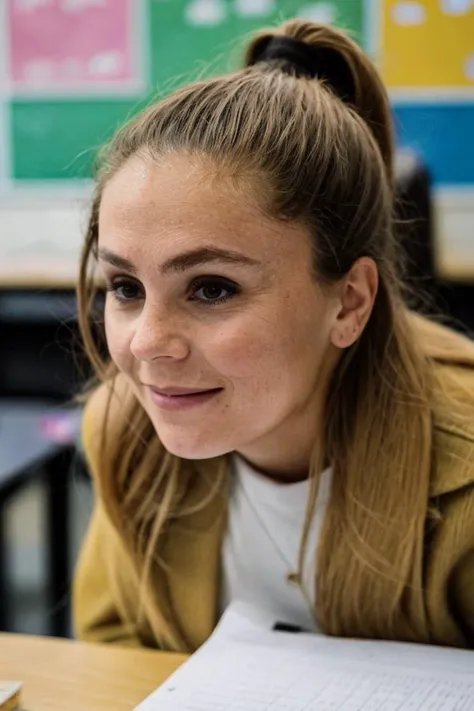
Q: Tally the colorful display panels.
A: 4